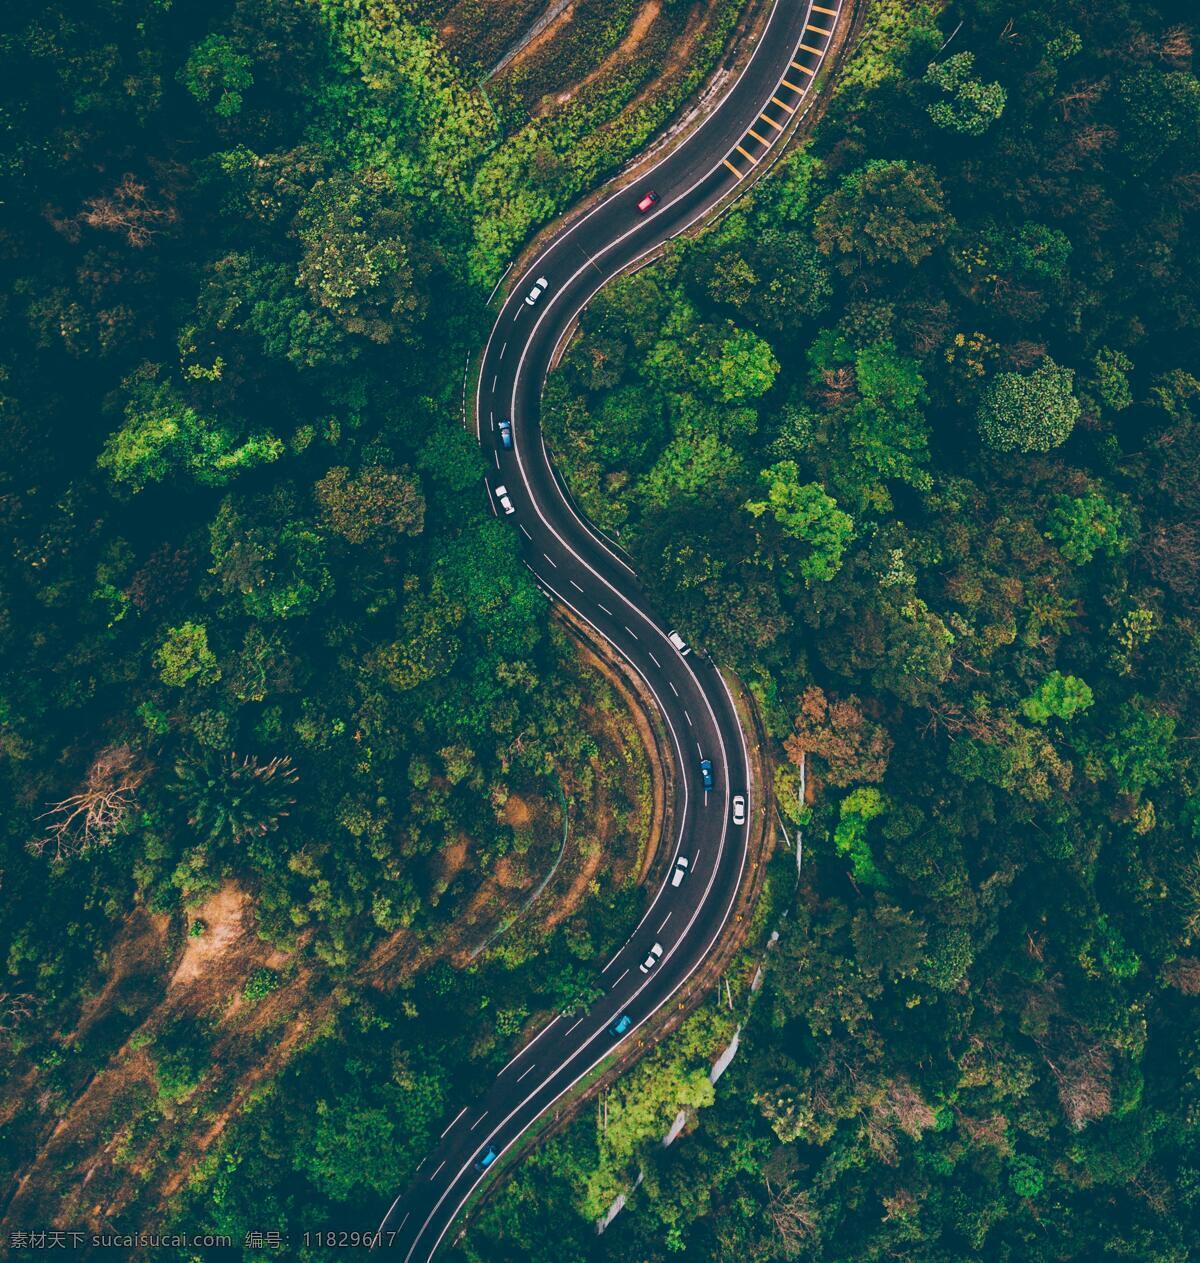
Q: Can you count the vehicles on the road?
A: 11